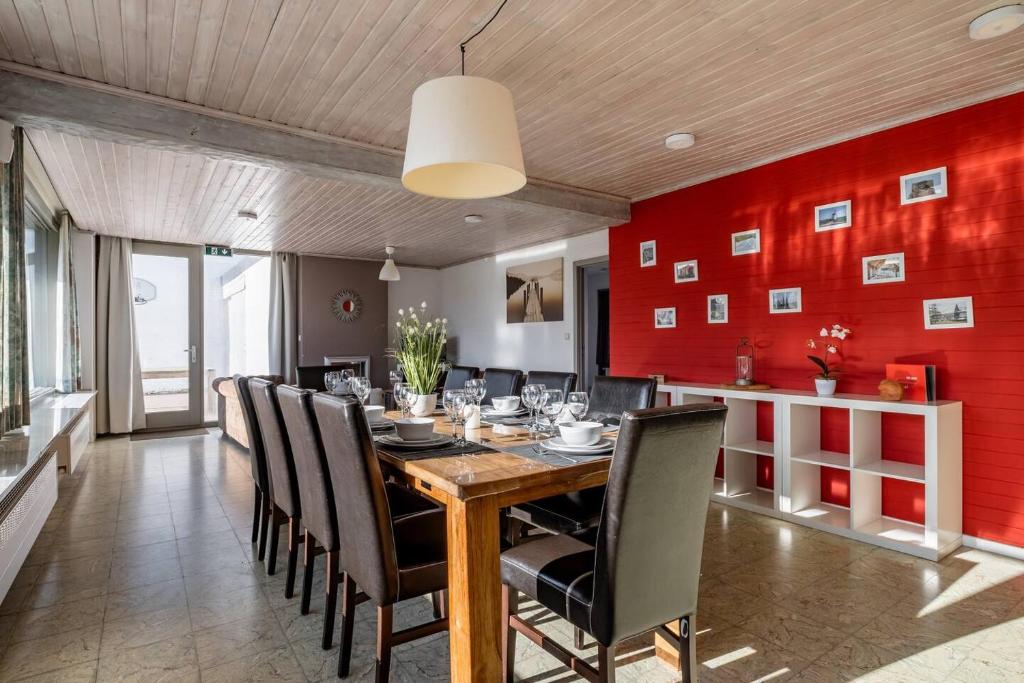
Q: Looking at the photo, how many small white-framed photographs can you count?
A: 10